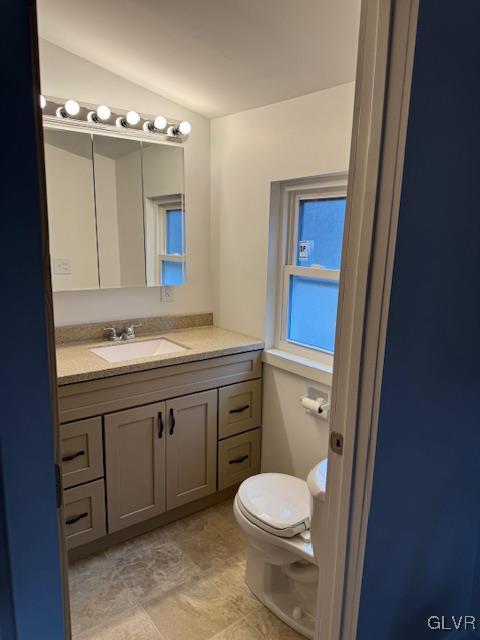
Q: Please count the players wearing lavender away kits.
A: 0